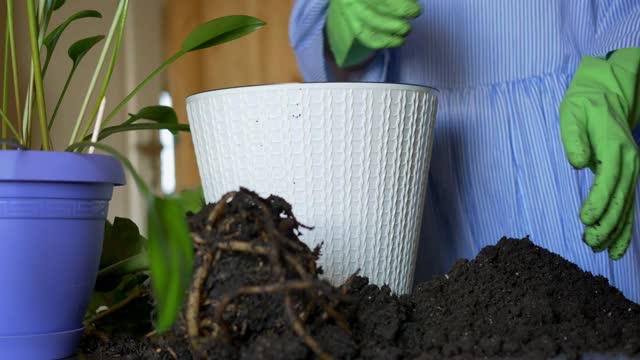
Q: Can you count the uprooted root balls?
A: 1